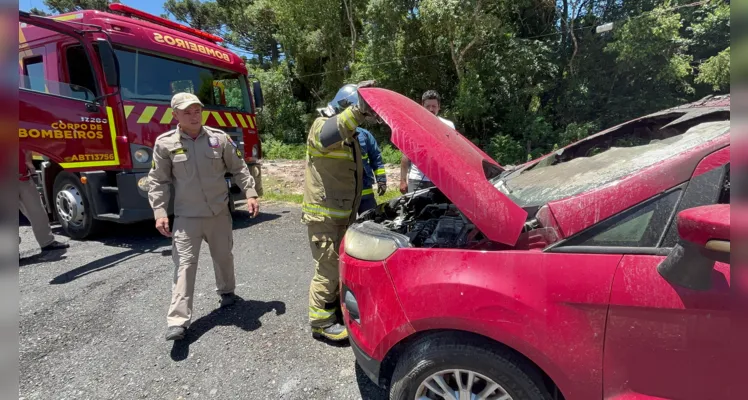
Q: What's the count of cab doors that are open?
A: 1